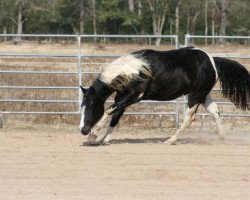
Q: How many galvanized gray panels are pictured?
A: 3